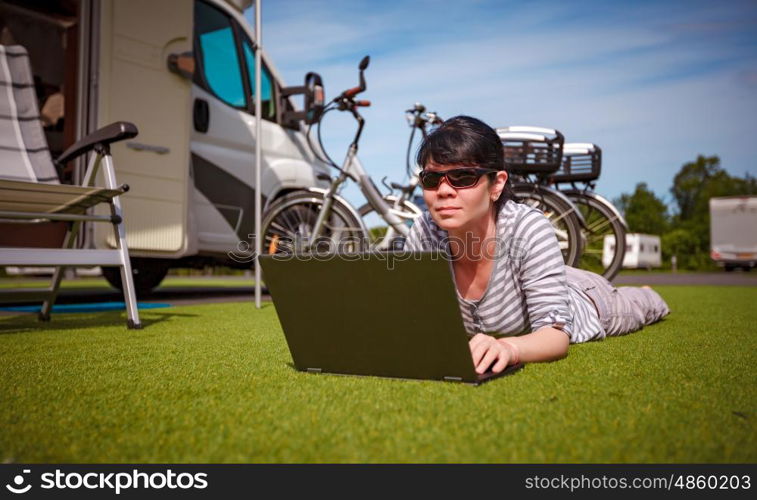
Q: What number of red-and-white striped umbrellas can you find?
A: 0